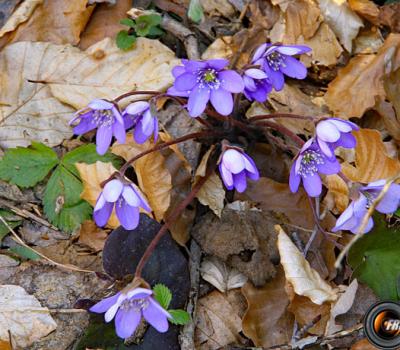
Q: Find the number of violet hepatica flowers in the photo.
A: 11